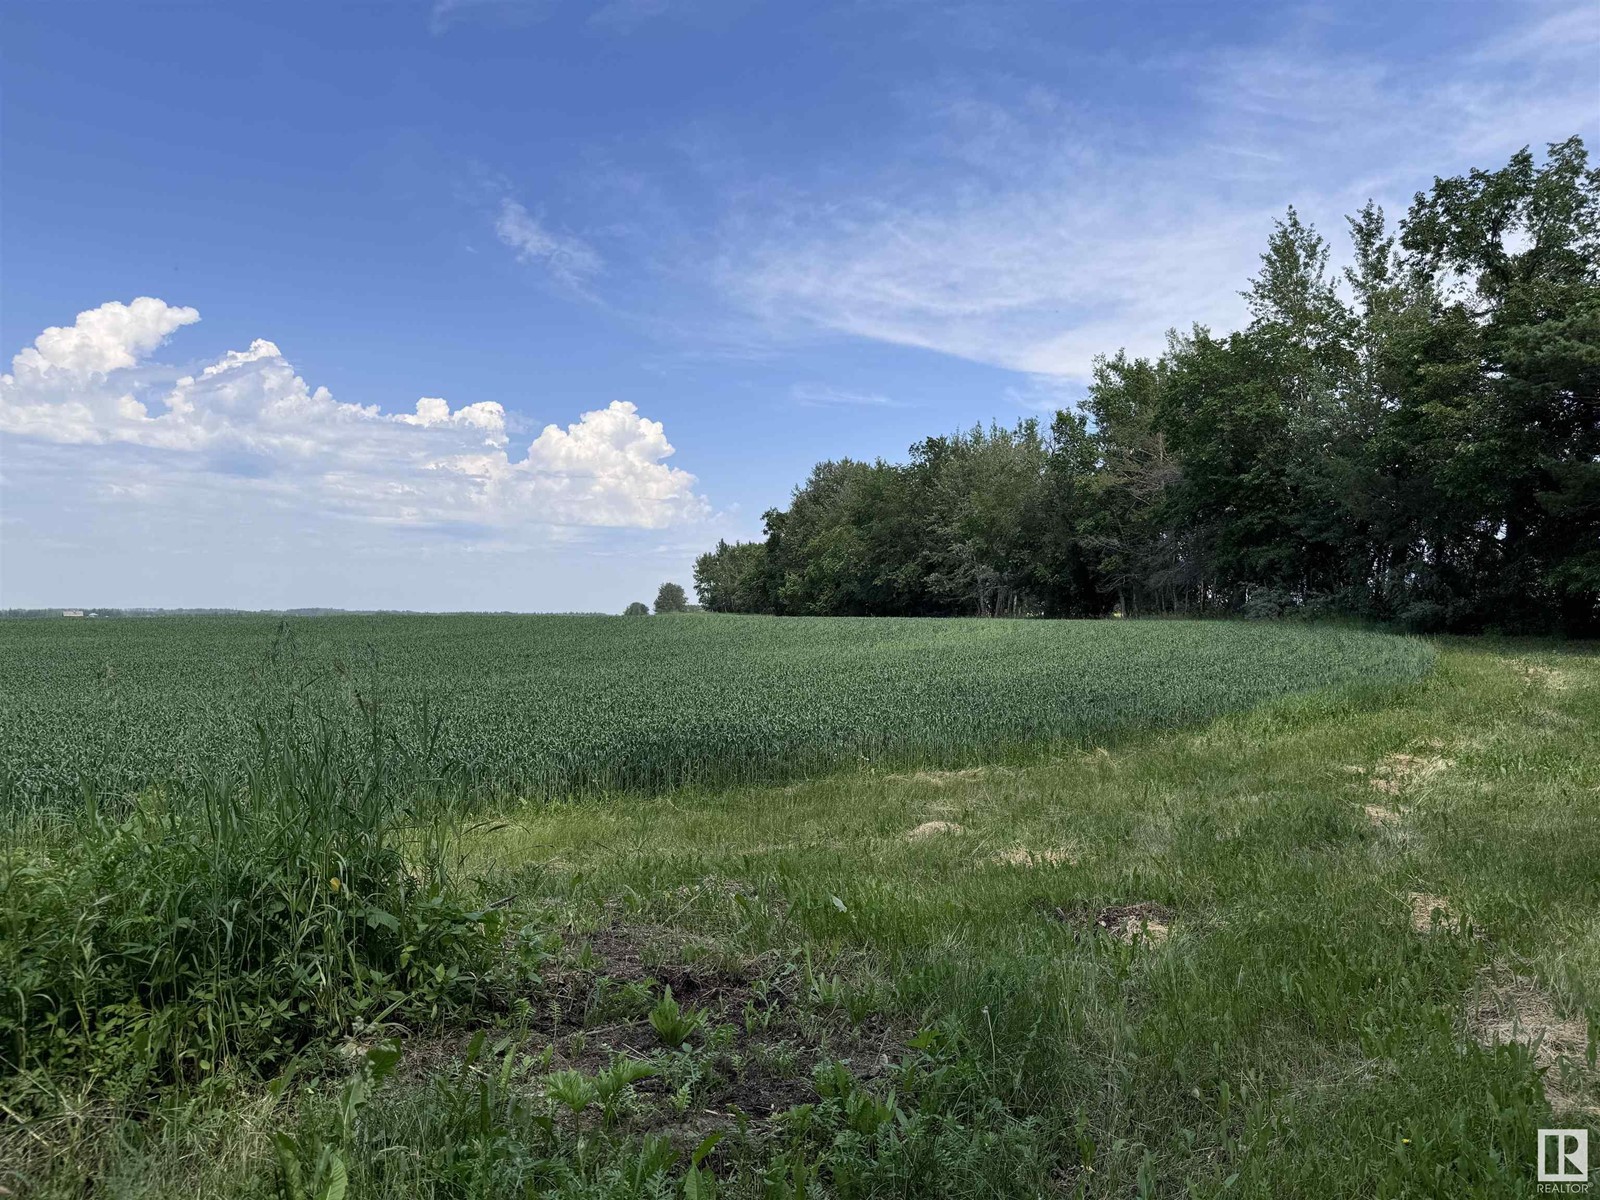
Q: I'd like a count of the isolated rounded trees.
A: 2